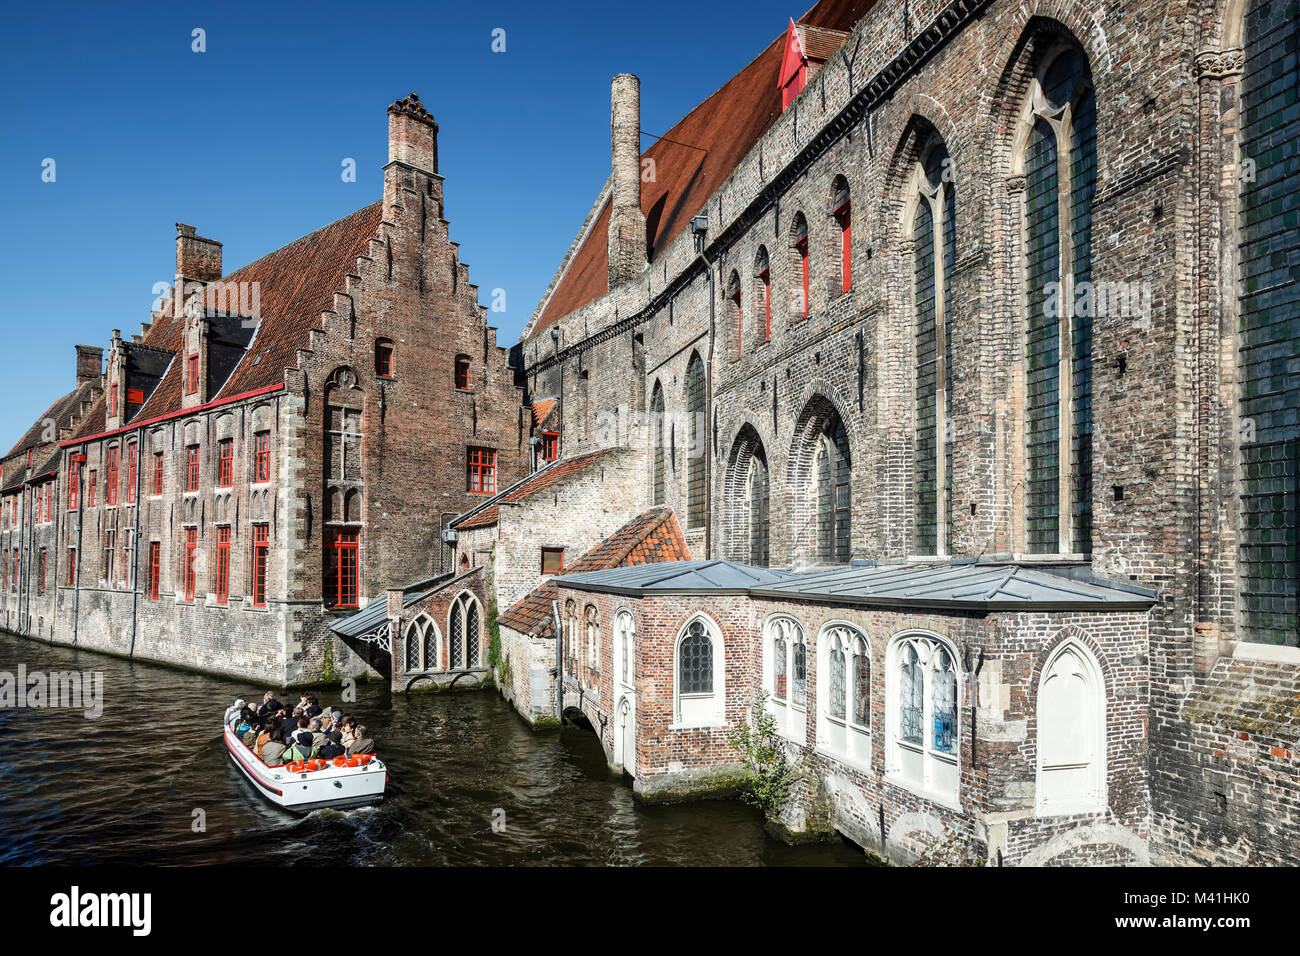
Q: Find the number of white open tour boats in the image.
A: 1